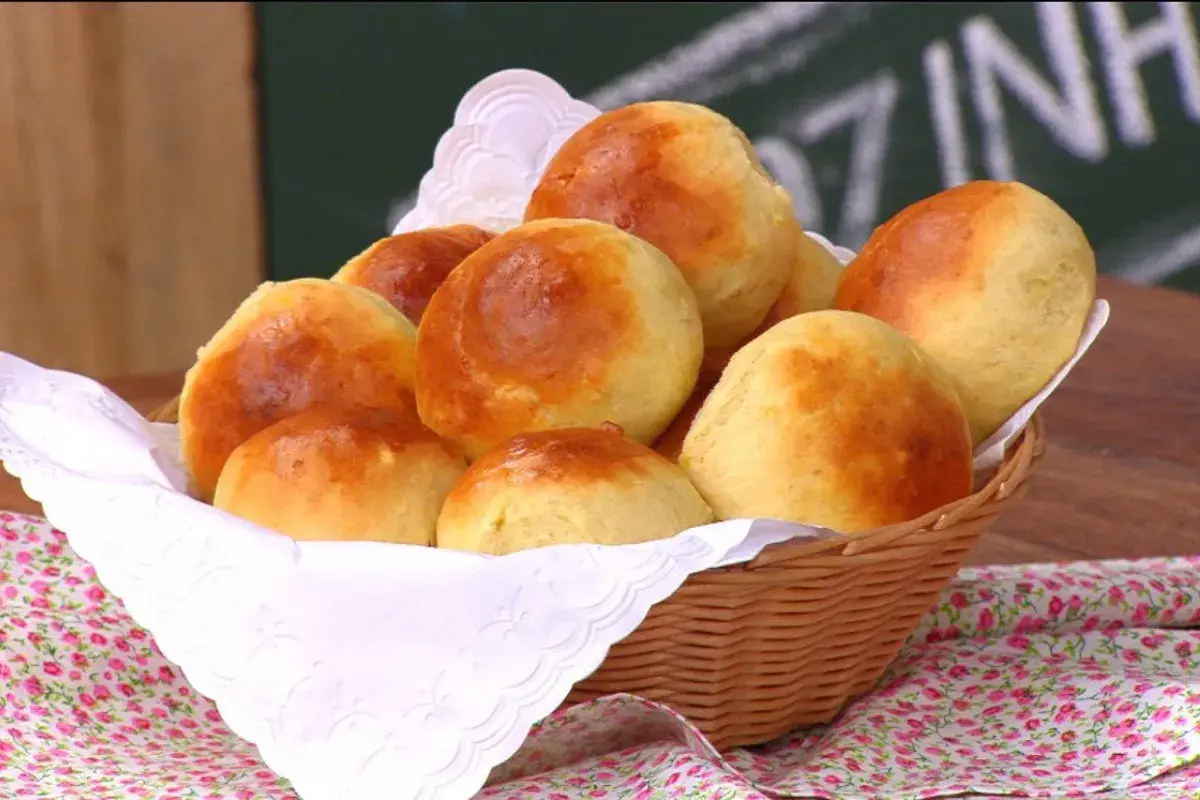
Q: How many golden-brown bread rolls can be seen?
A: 9